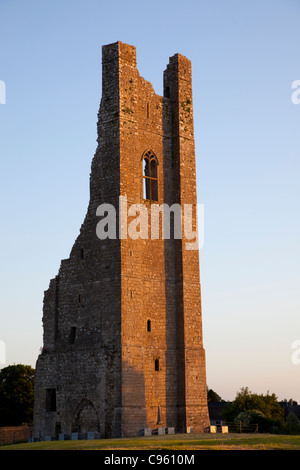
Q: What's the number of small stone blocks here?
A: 11